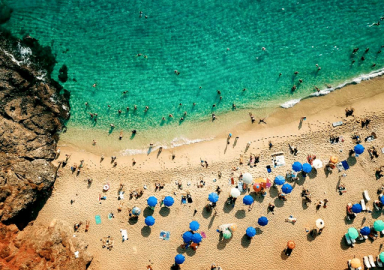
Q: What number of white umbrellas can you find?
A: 4